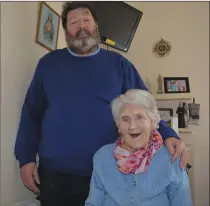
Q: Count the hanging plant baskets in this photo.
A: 0